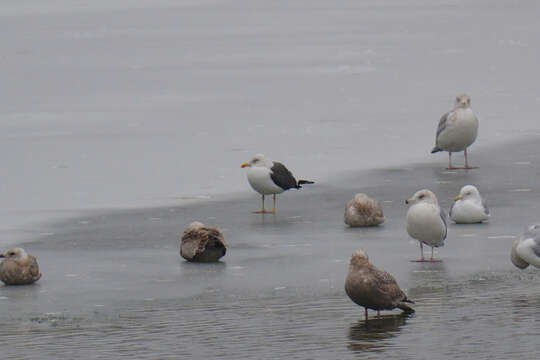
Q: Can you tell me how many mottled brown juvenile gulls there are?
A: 4